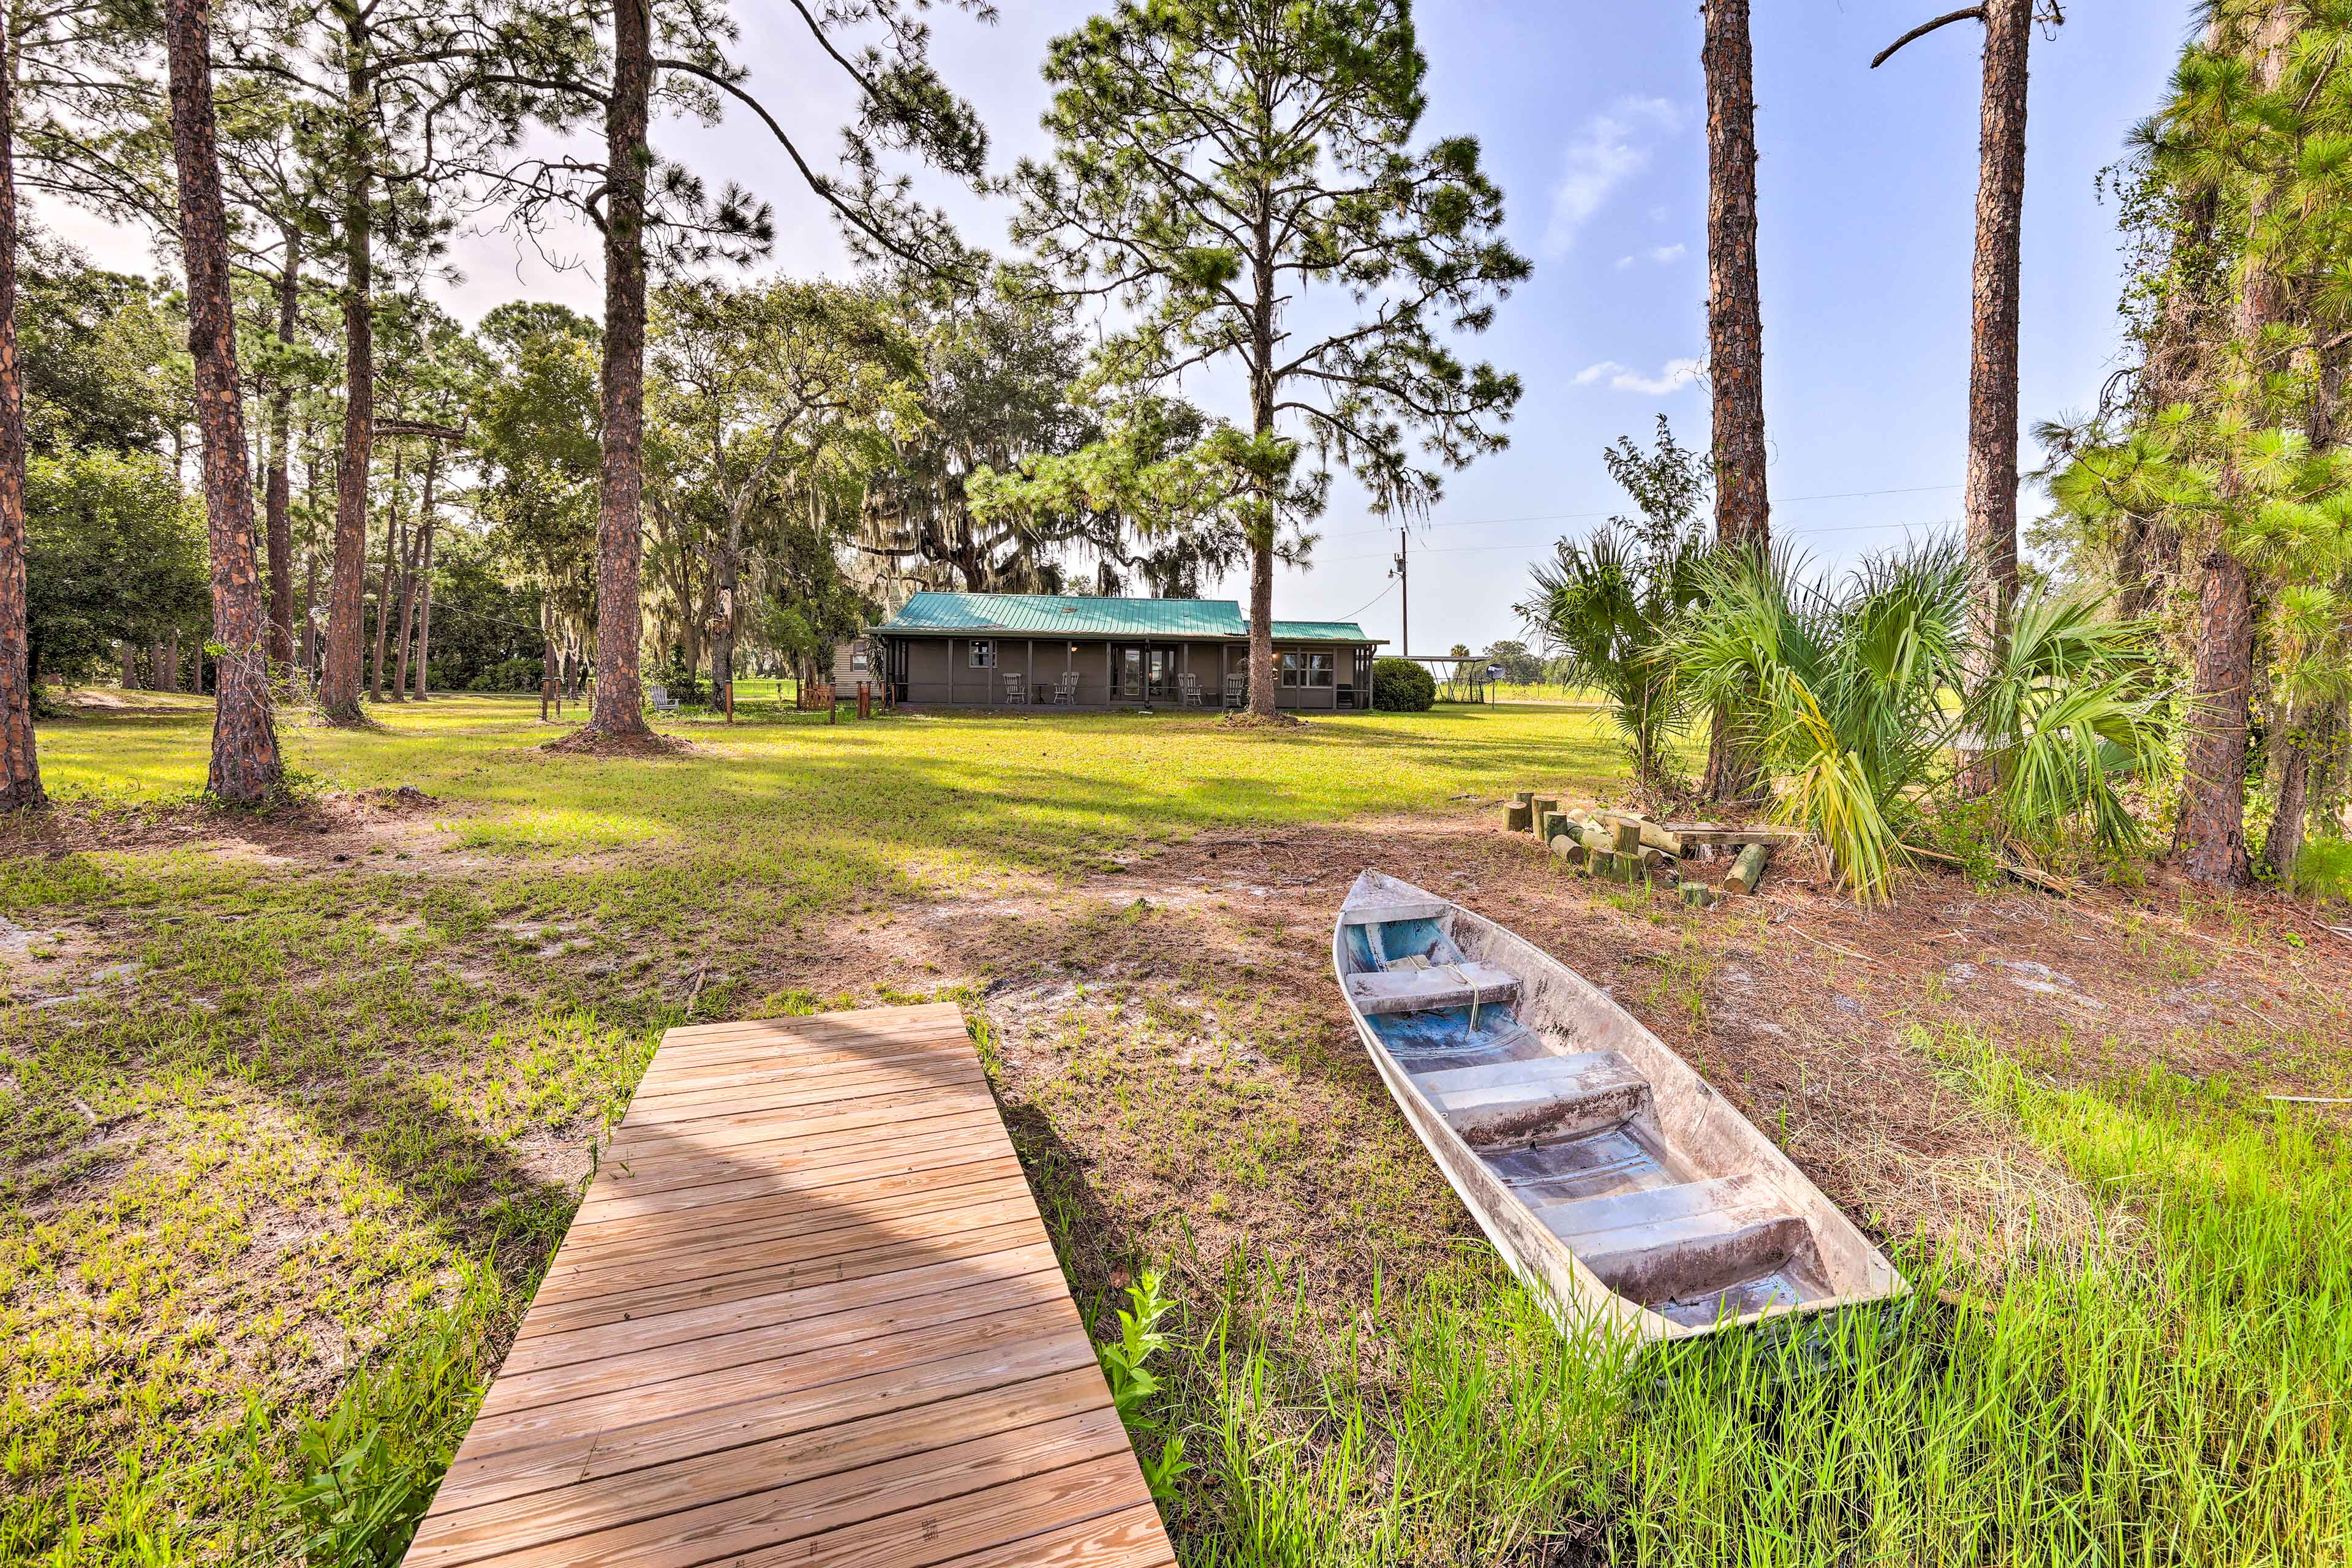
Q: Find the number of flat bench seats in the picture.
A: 3